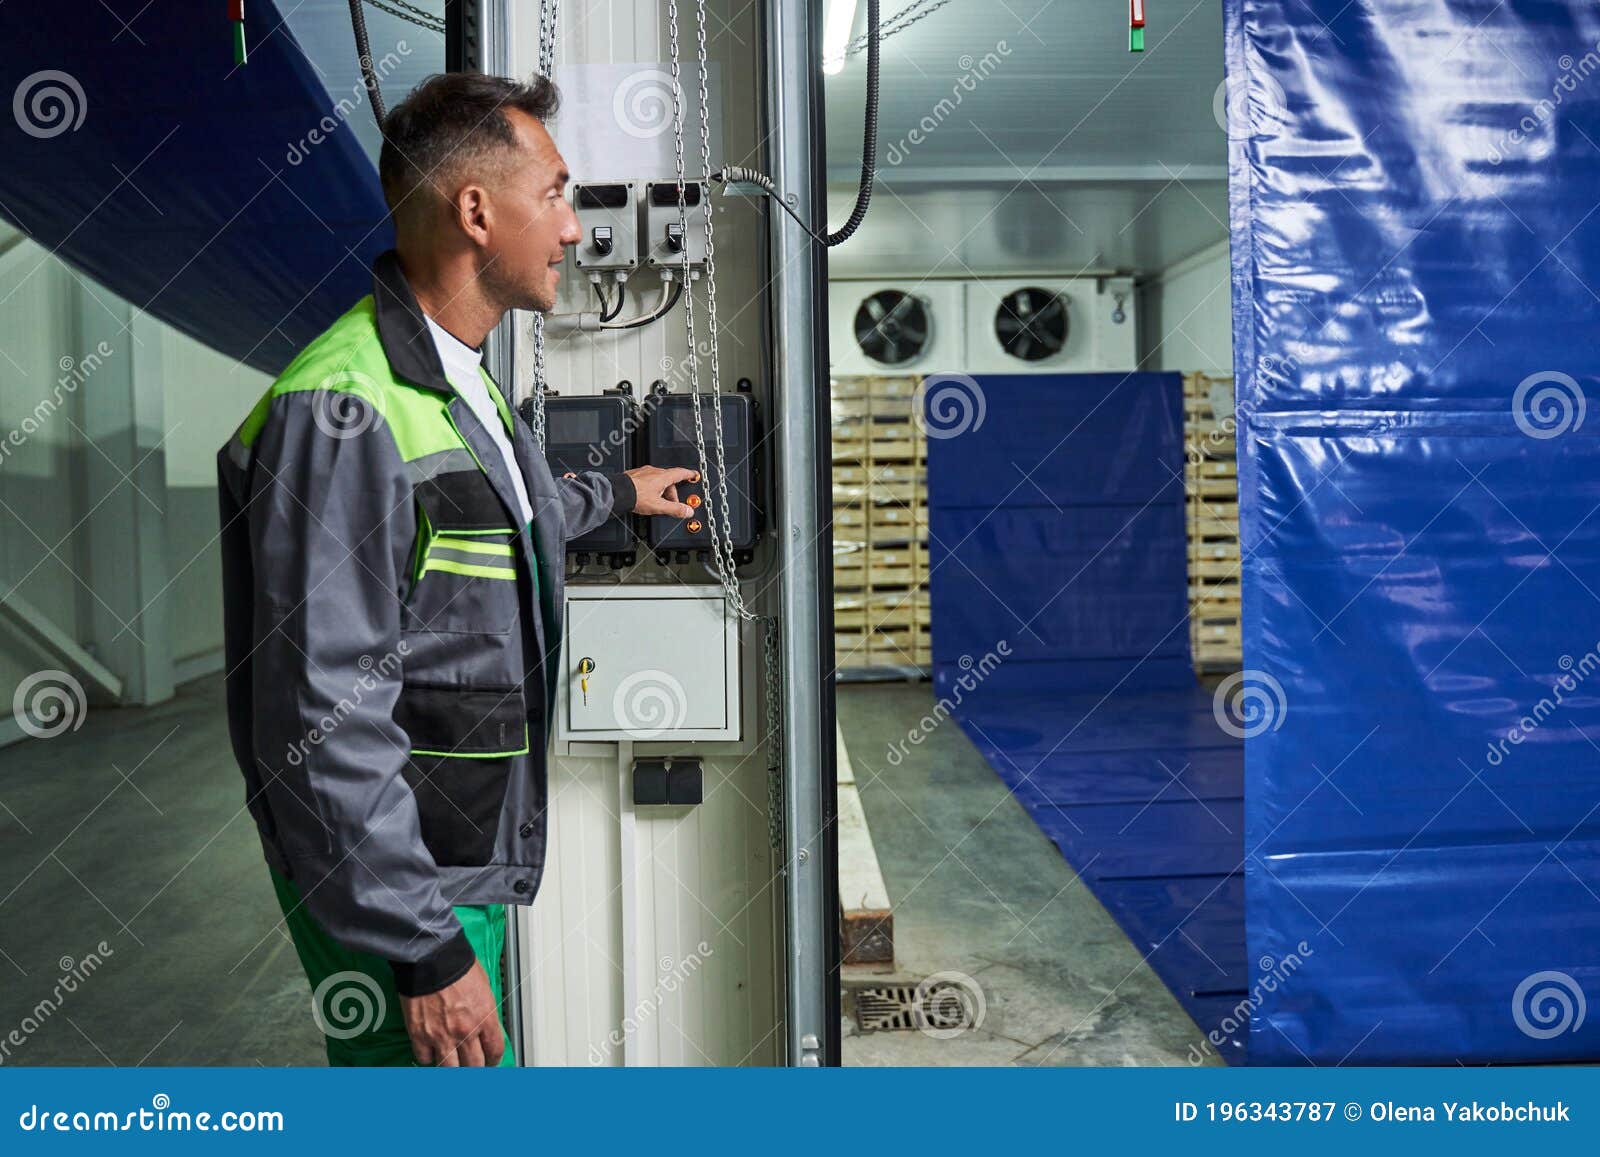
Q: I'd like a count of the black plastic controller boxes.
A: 2